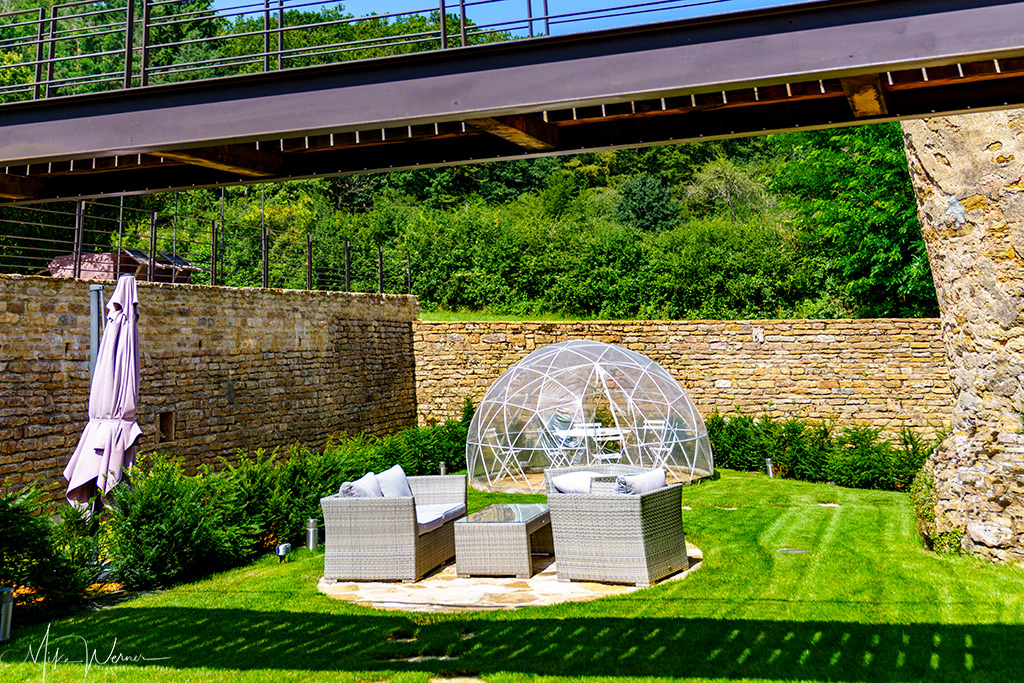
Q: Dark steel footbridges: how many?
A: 1